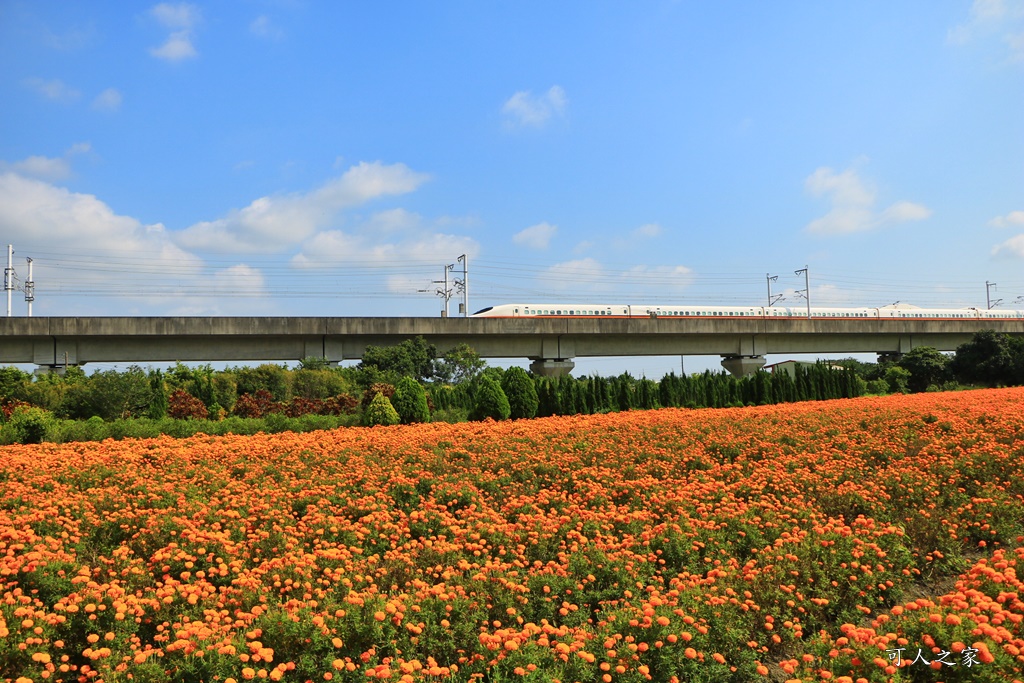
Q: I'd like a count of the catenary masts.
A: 7